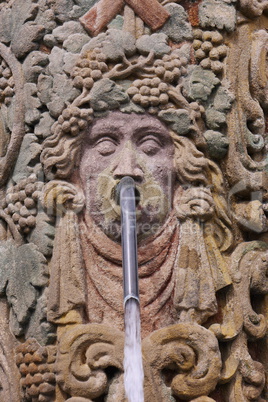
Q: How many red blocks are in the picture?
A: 2